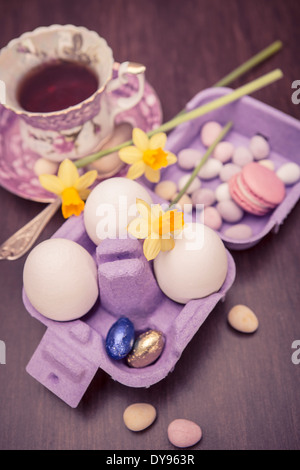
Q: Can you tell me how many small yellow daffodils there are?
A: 3